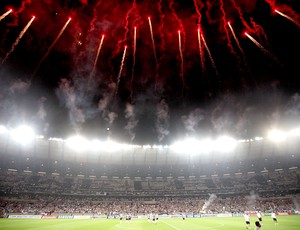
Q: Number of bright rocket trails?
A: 13